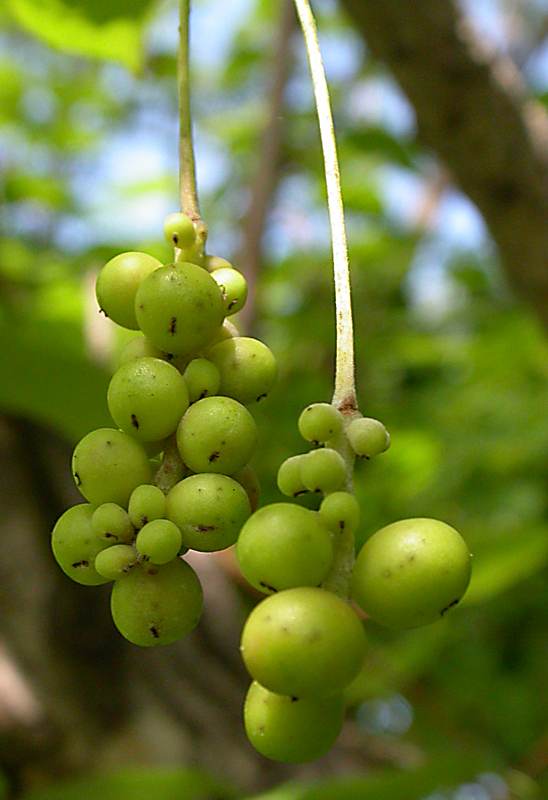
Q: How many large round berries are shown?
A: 13